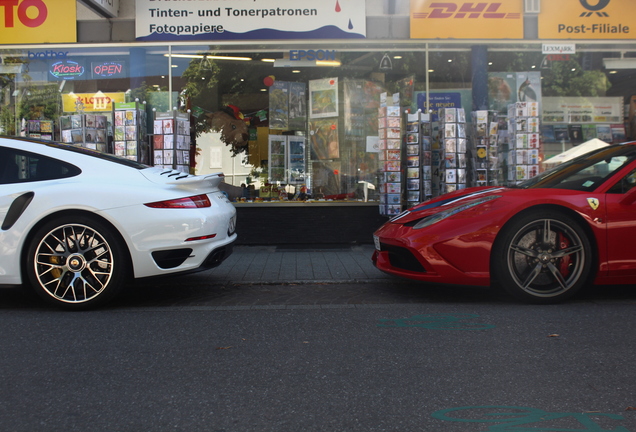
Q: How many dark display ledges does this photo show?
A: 1